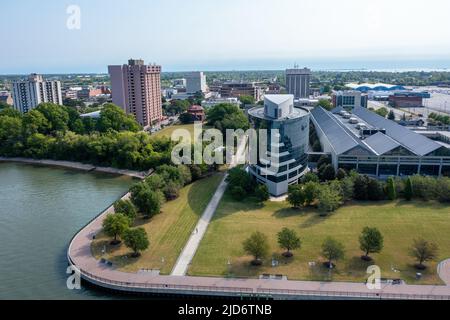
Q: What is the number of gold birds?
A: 0